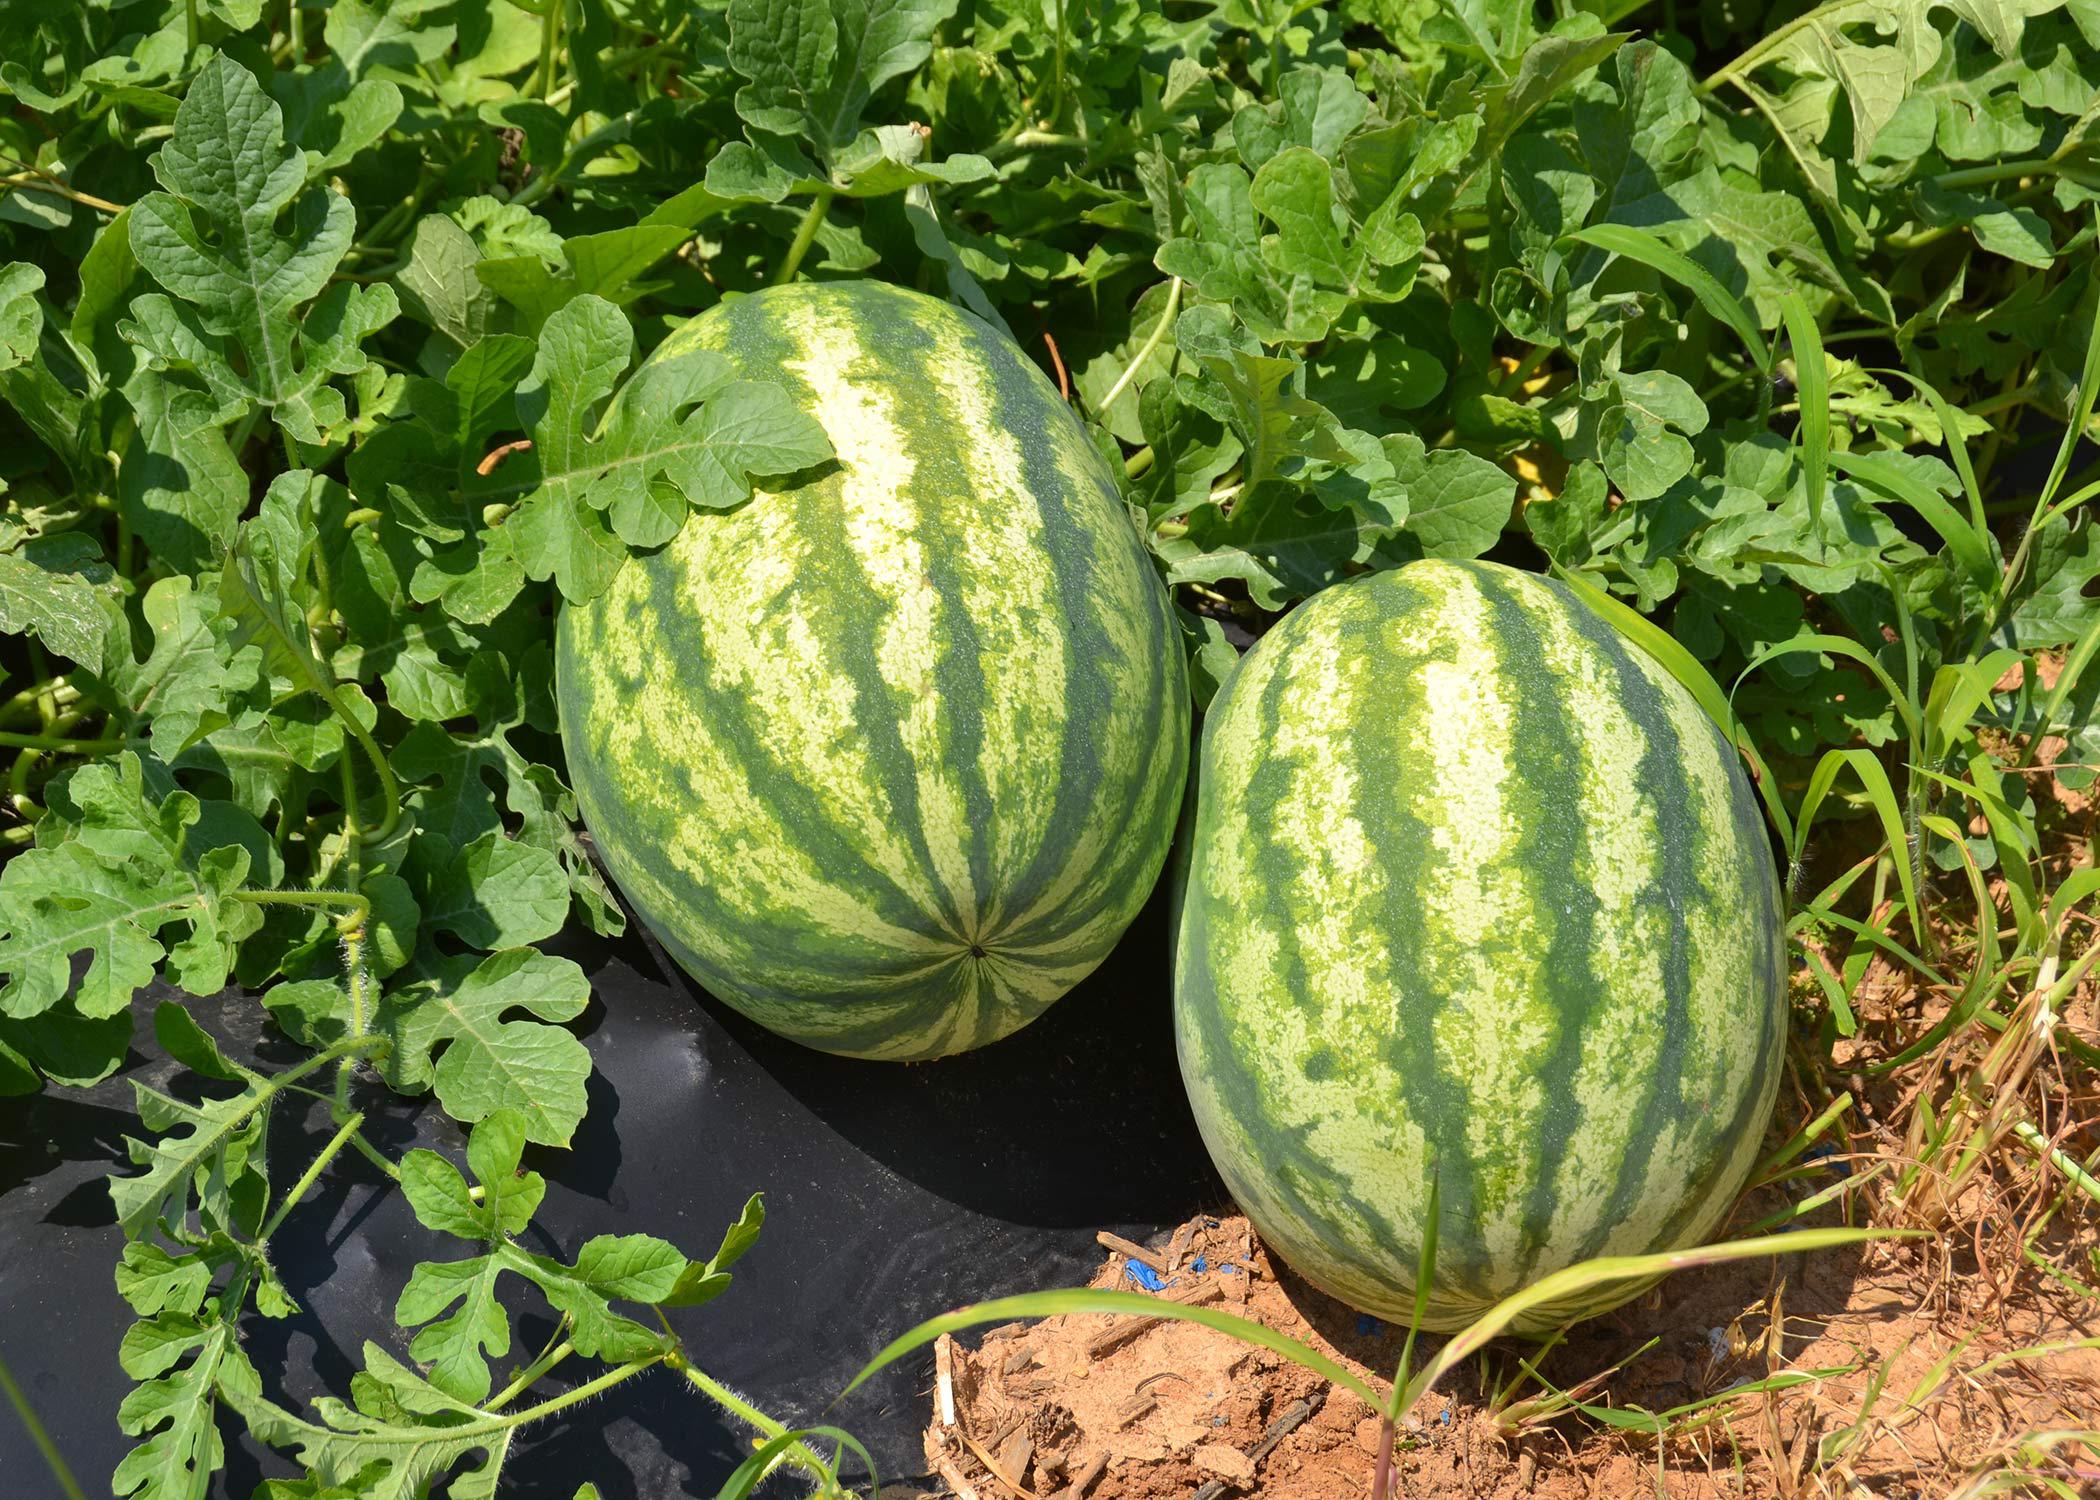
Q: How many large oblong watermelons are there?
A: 2